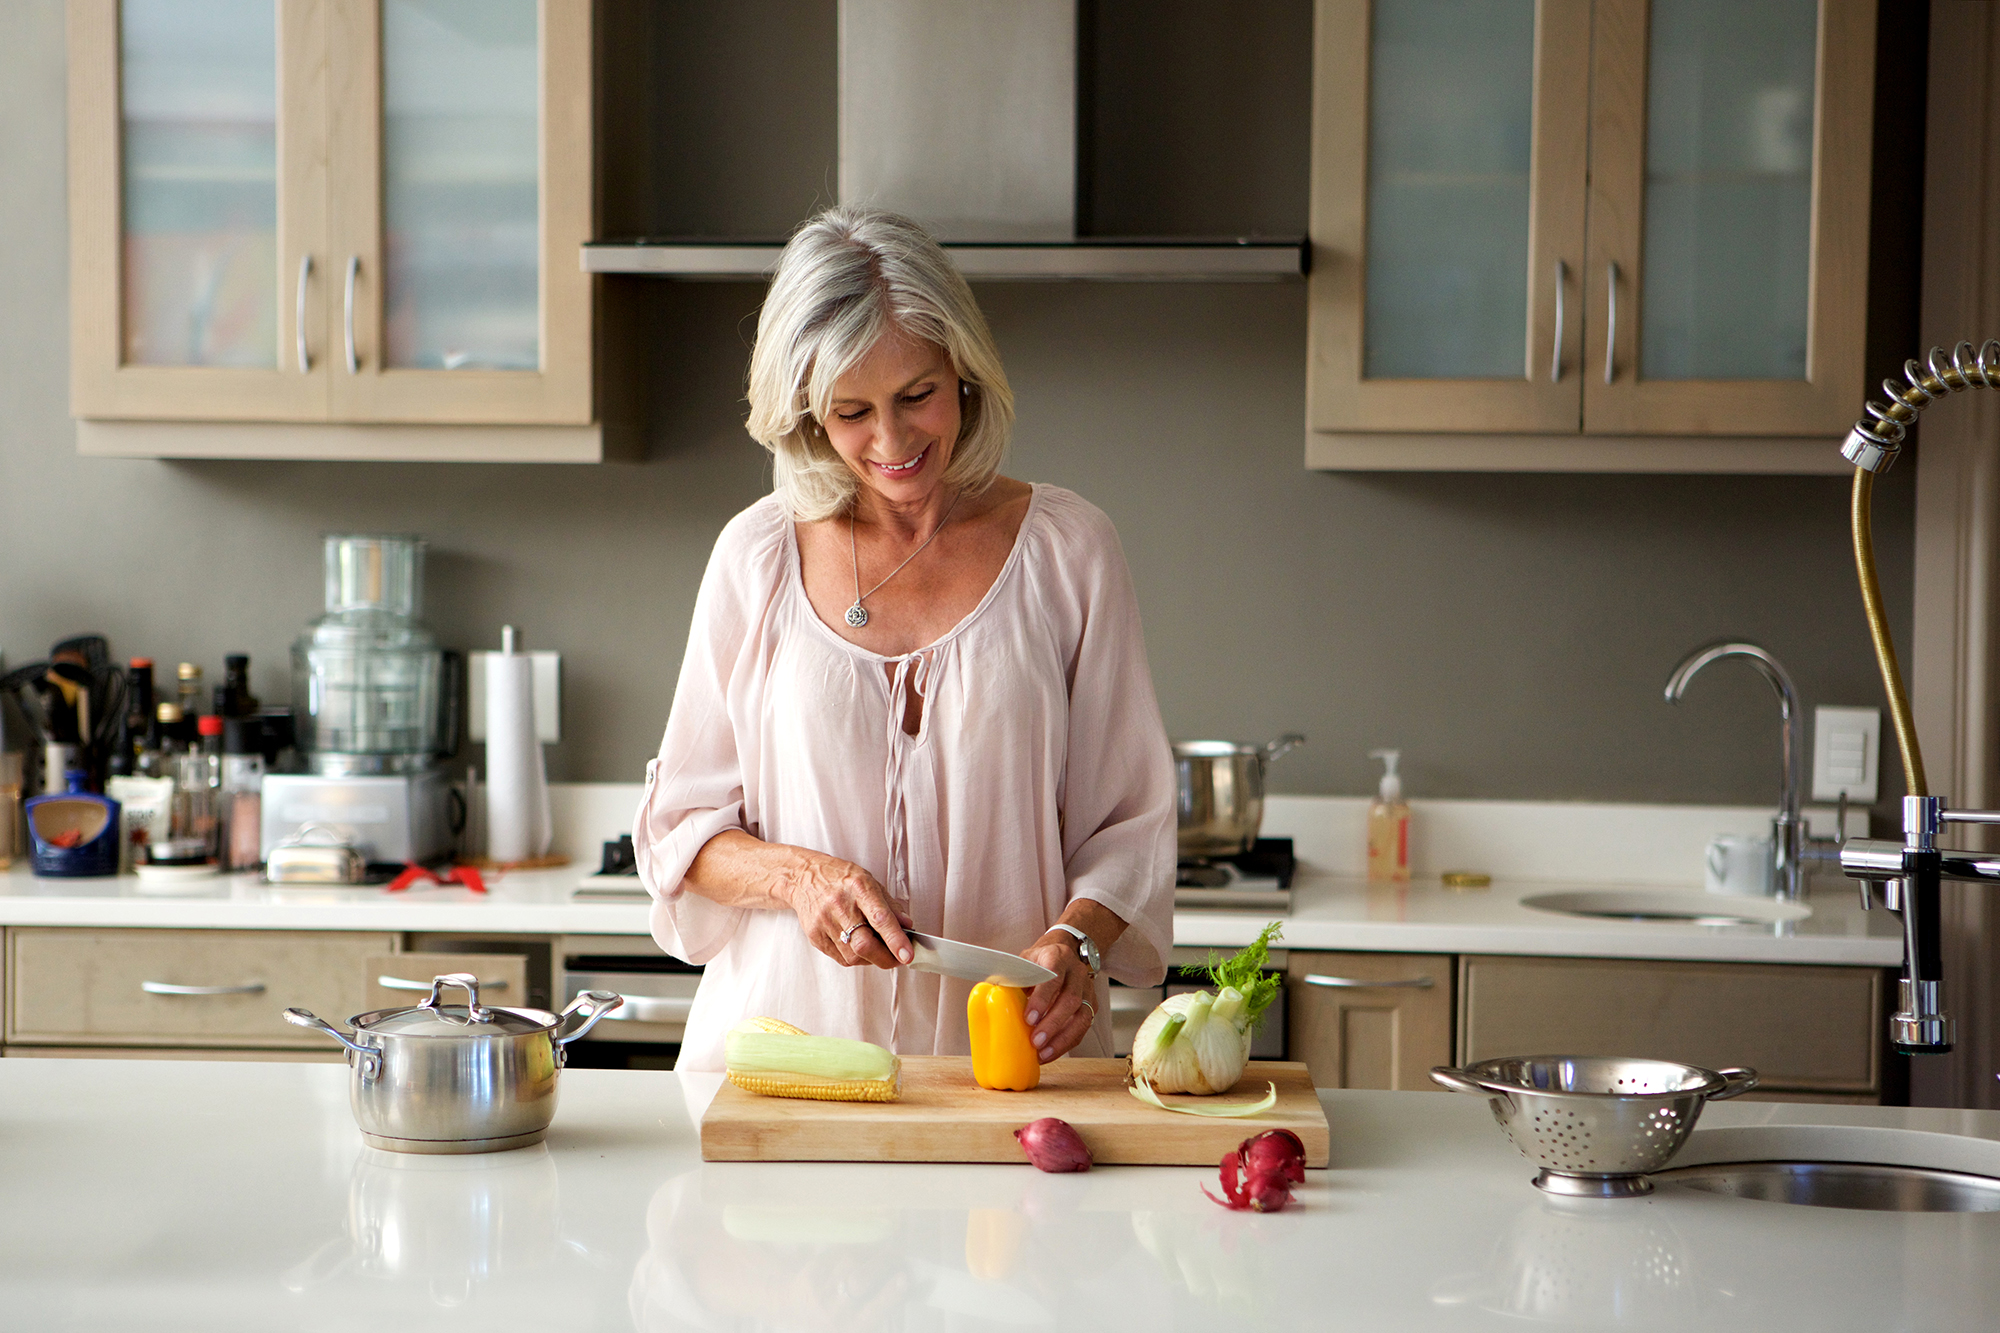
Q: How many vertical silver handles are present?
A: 4